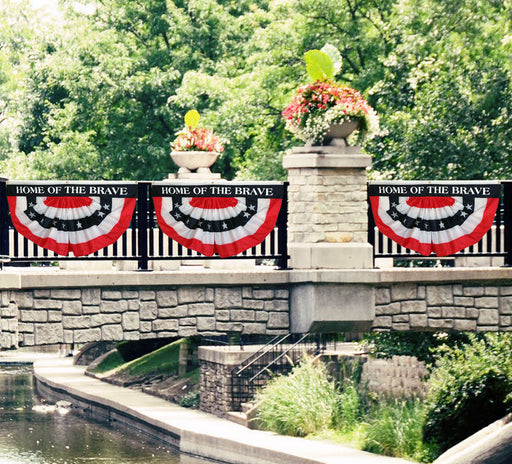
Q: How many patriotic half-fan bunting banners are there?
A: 3